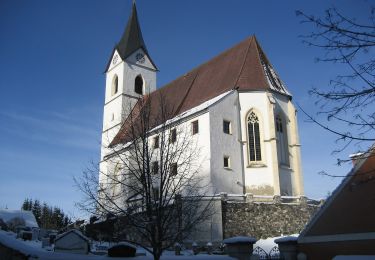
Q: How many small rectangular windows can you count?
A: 7